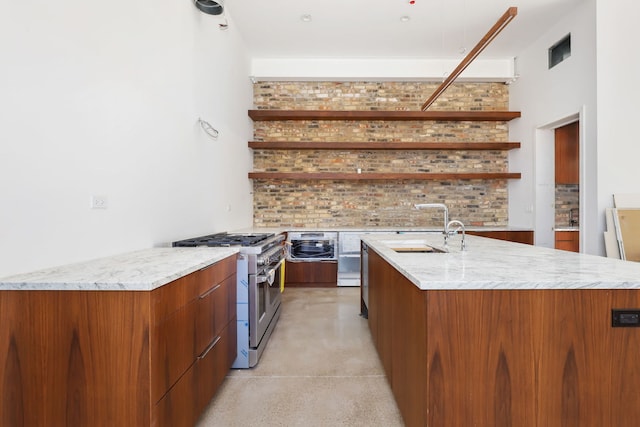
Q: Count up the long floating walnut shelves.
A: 3